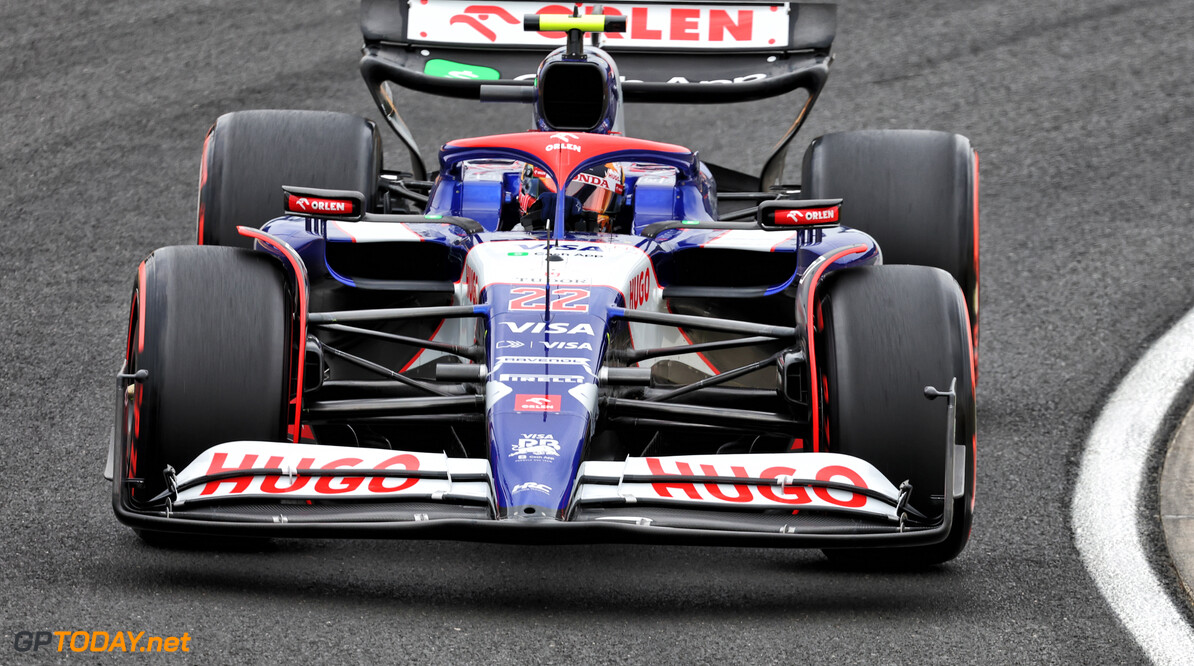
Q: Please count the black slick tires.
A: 4